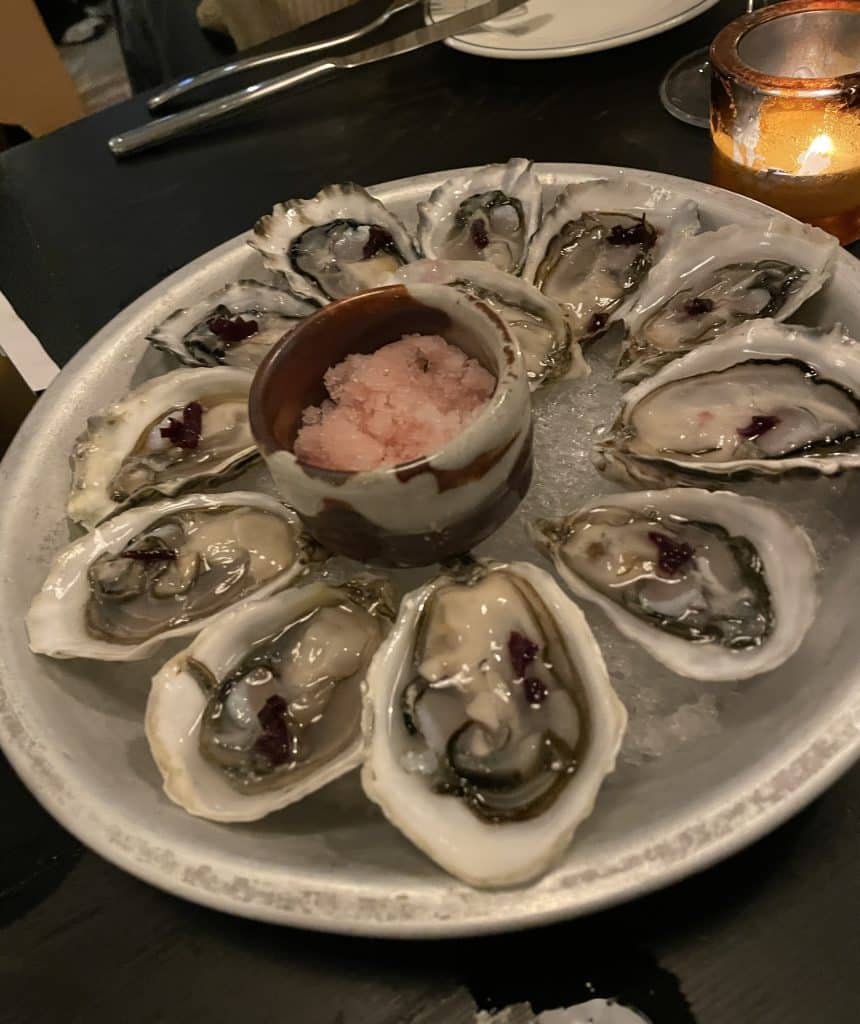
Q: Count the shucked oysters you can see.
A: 12